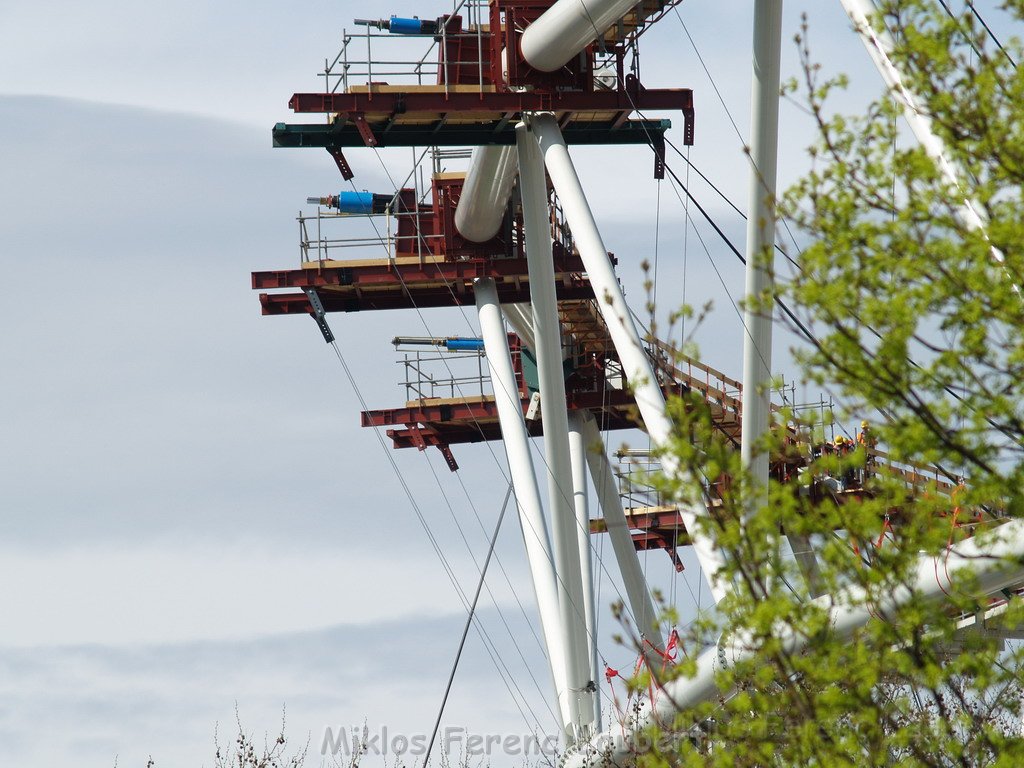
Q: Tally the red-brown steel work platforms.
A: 4